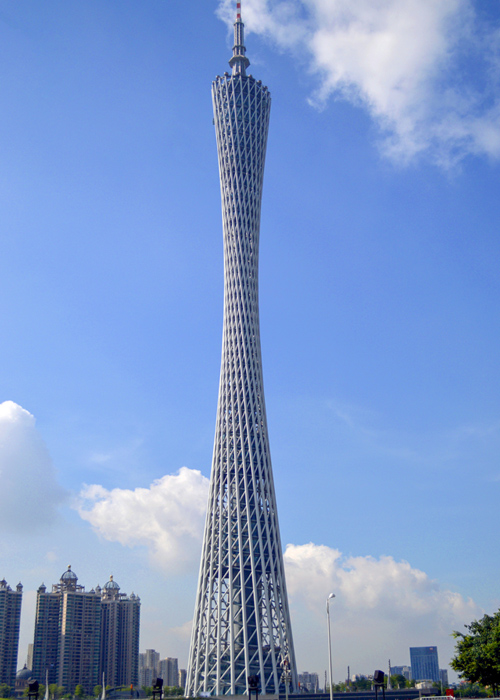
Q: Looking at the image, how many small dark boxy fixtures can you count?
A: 4